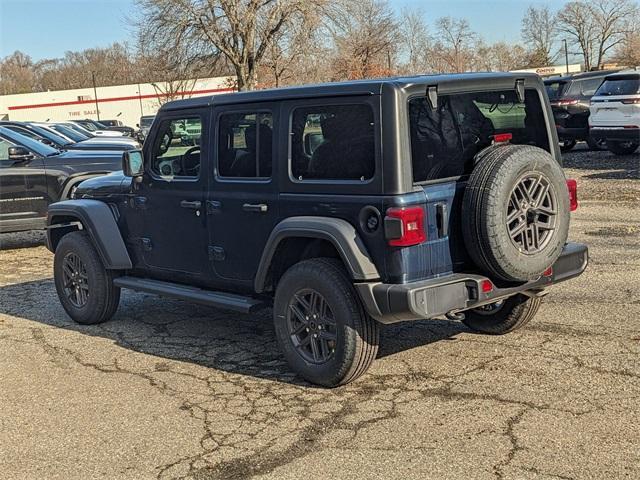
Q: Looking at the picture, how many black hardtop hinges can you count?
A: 2